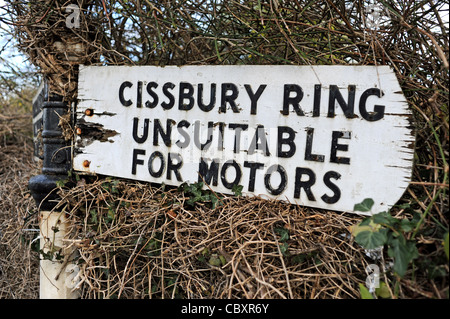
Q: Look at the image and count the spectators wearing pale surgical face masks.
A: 0